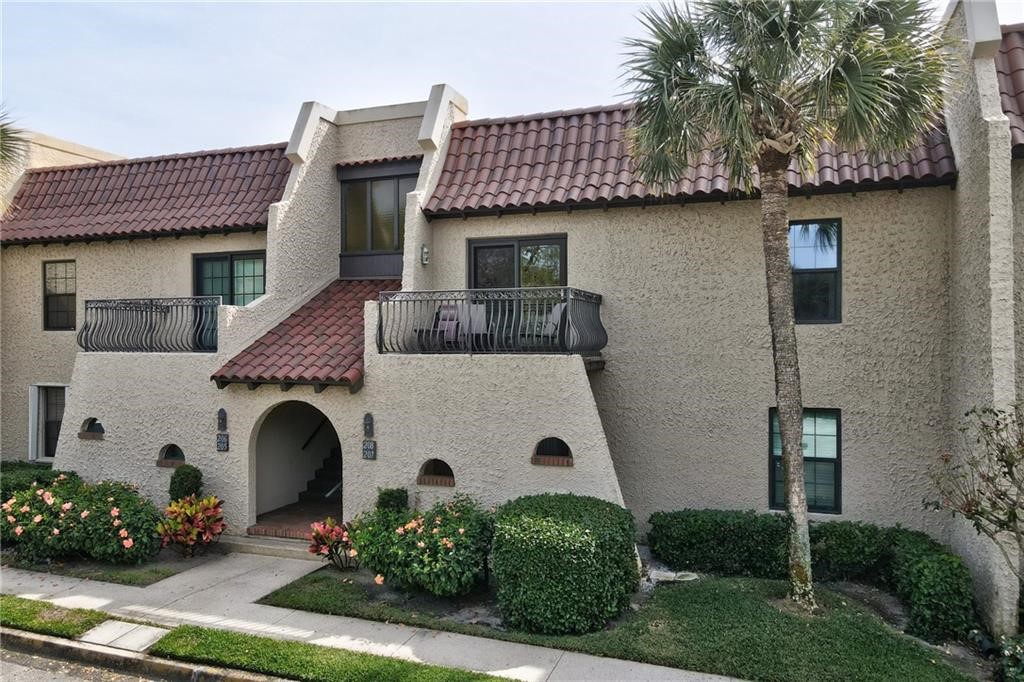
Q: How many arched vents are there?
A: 4